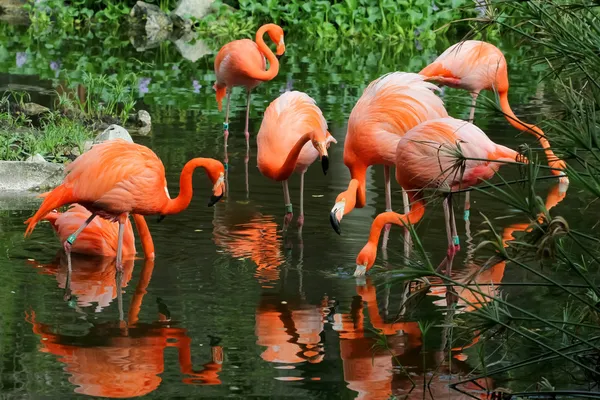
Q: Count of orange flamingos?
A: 7